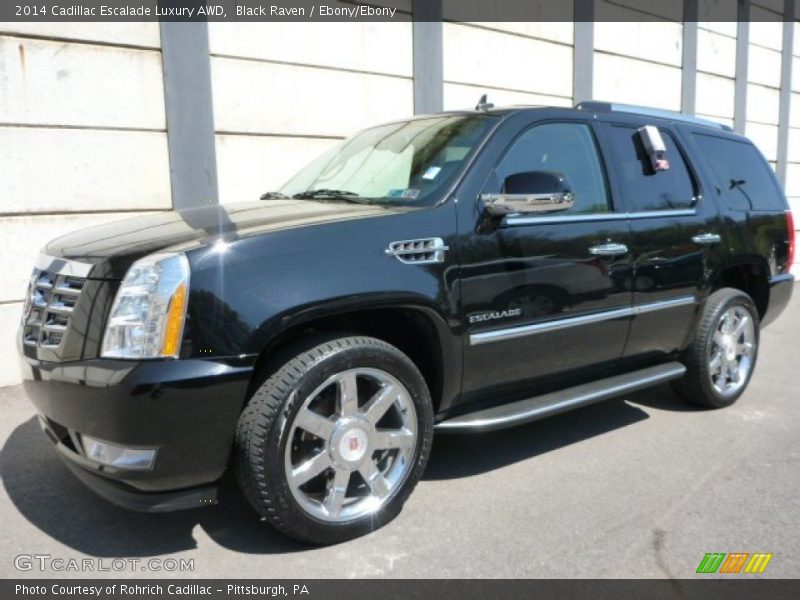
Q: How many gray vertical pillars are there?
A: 6